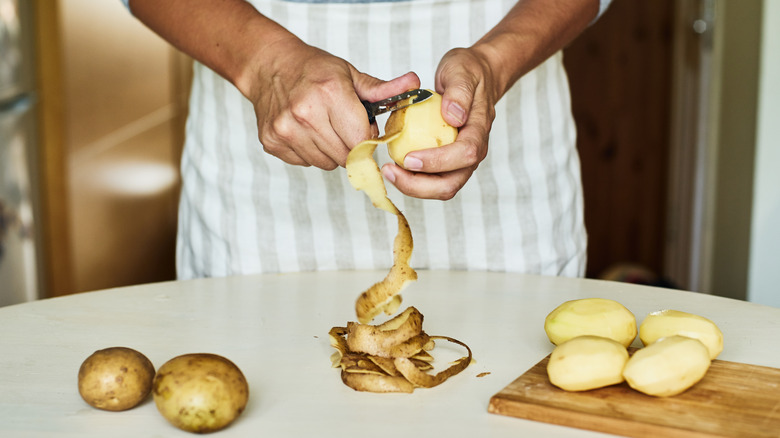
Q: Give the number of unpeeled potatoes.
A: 2